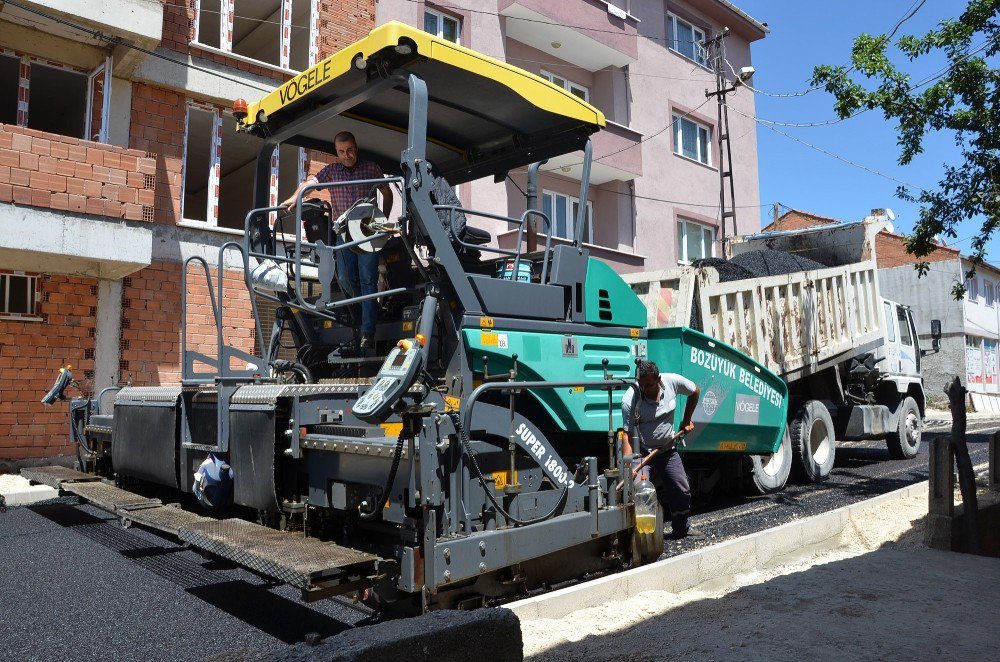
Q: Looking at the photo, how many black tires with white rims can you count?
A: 3